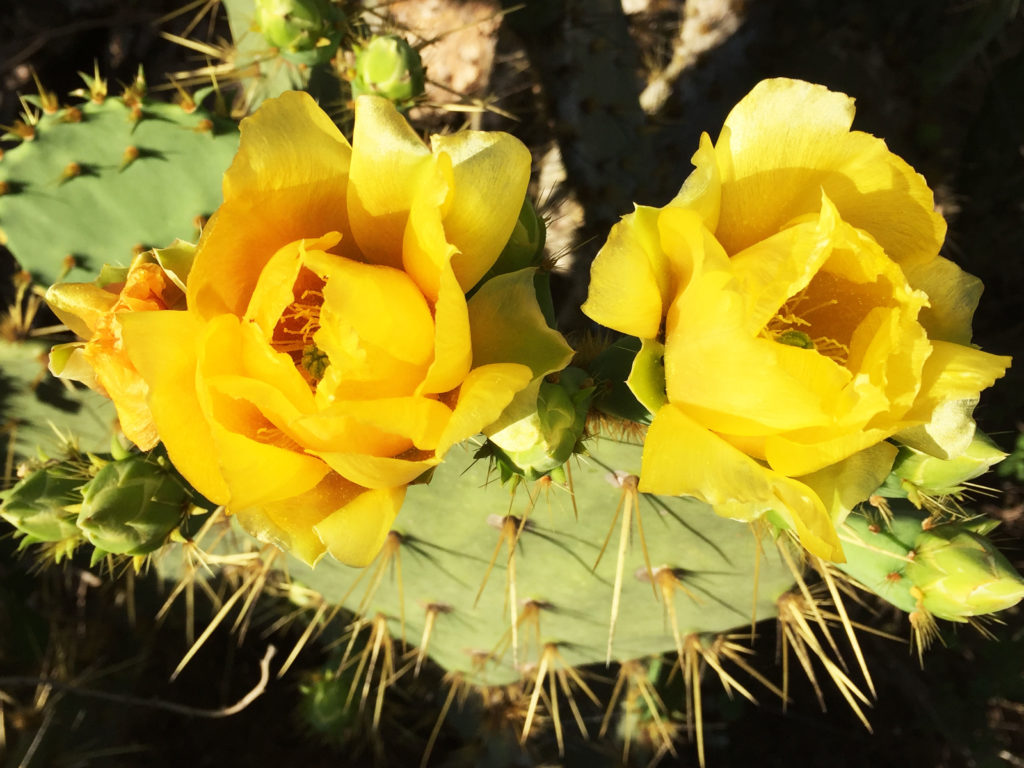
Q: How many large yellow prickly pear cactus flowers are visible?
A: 2